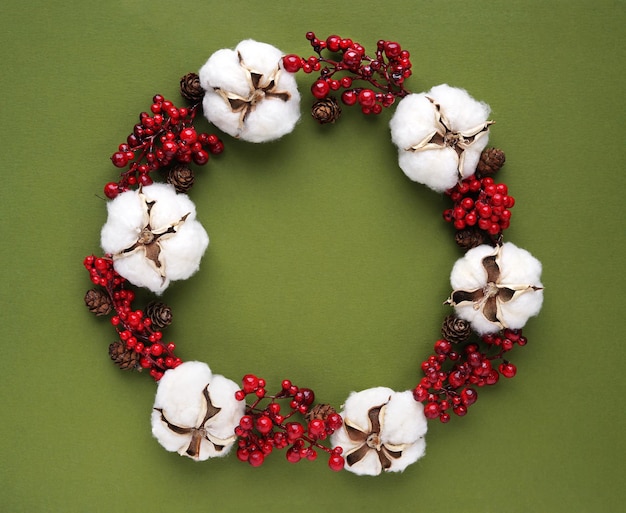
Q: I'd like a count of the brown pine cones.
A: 10